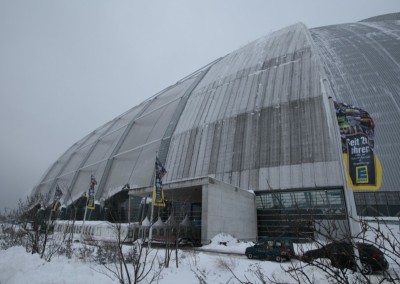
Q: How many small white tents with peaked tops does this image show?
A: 4